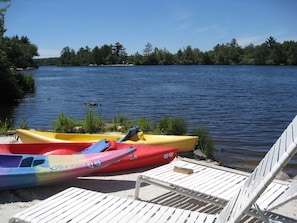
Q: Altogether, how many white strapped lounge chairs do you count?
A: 2